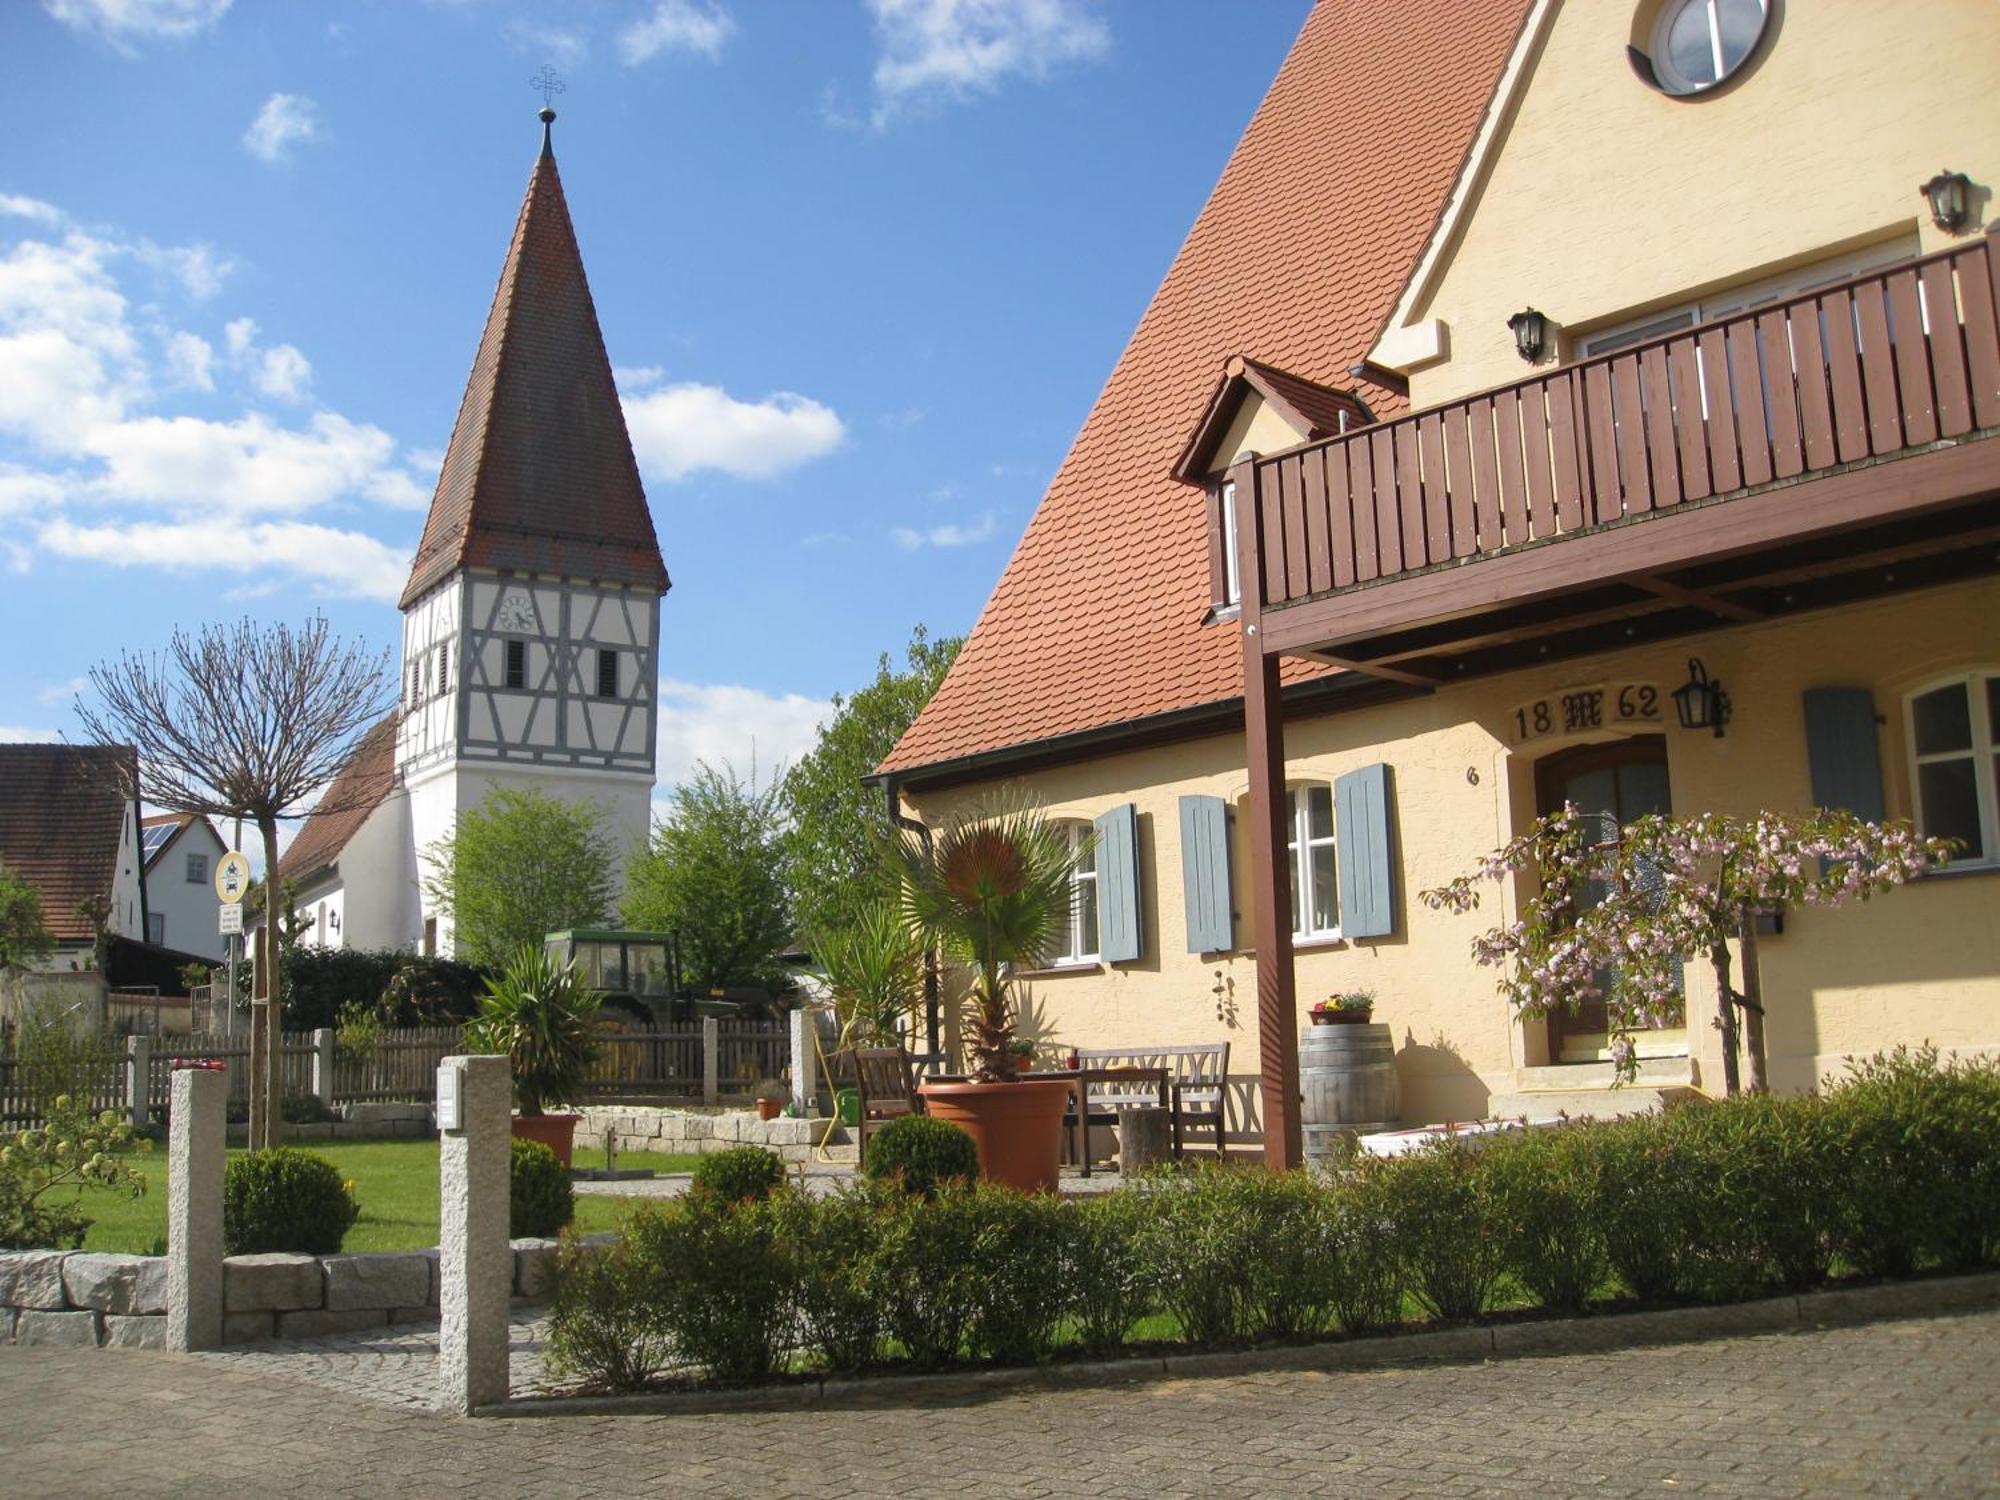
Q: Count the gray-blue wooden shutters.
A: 4